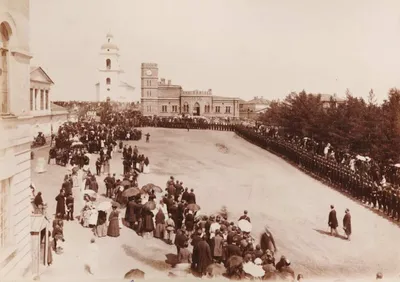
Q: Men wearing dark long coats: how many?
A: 2